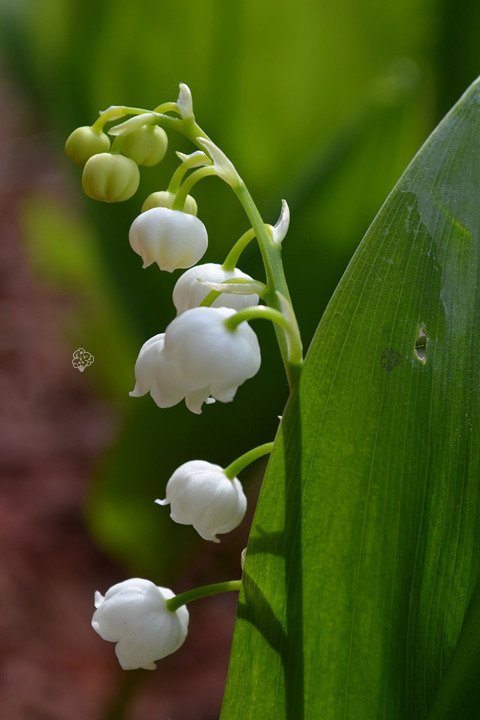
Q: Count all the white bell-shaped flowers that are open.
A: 6